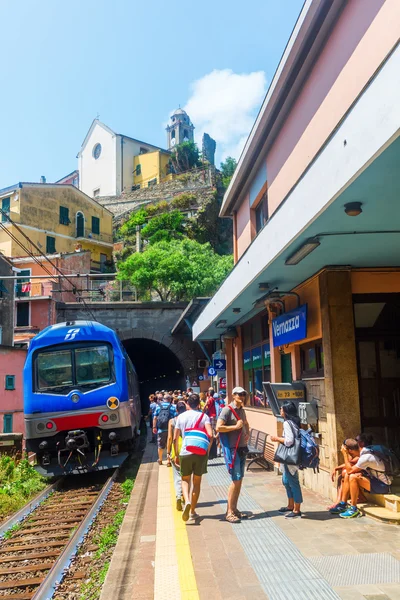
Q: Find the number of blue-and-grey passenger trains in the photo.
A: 1